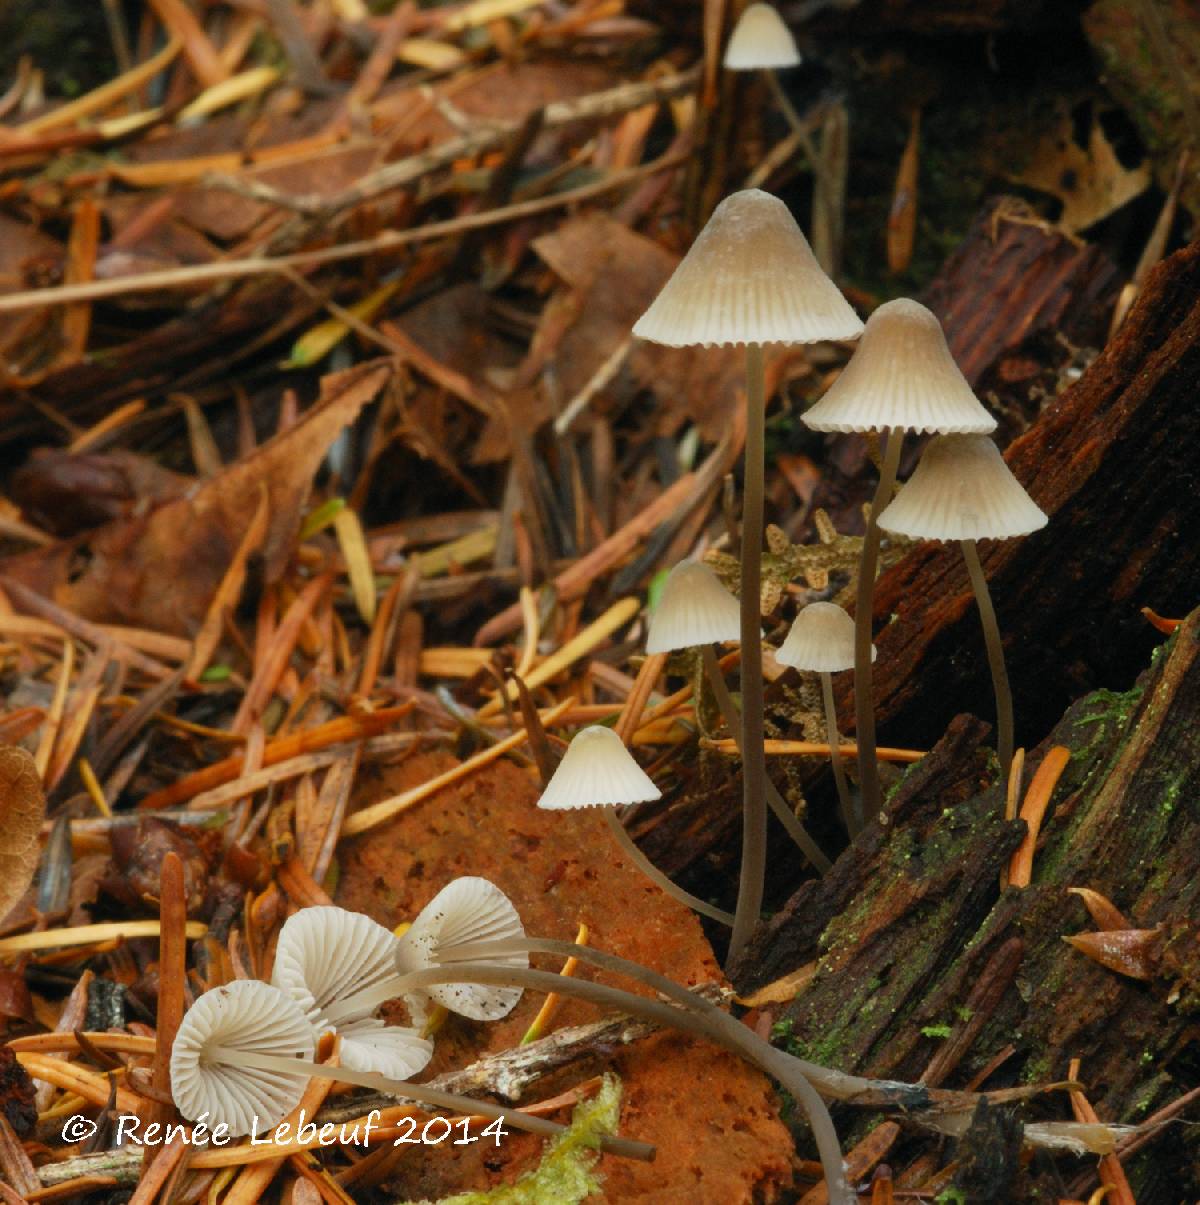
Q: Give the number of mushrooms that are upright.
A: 7